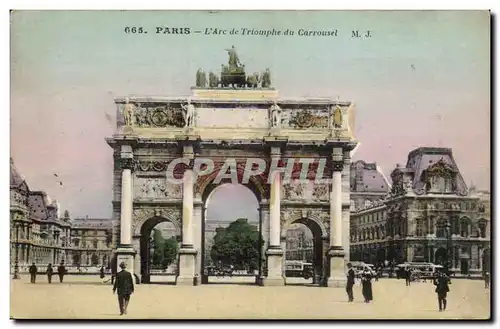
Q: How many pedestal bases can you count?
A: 4